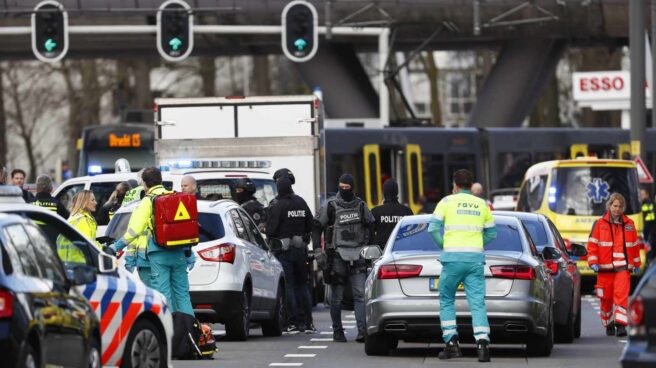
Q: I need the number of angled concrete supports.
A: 2